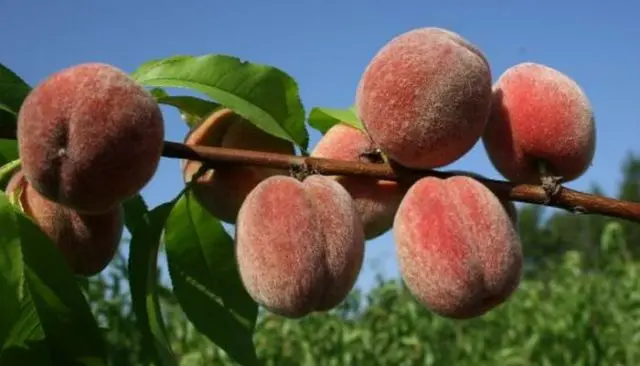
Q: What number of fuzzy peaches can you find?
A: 8